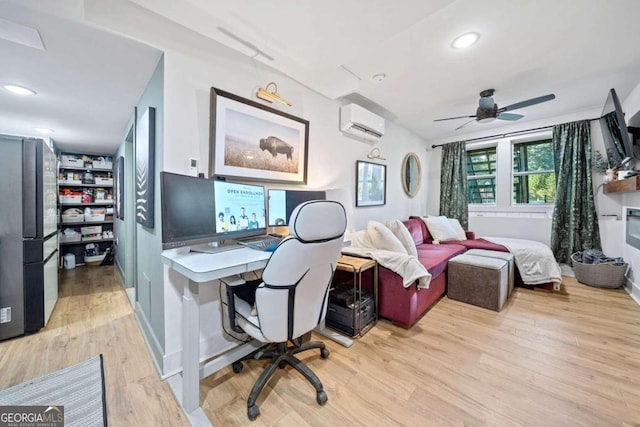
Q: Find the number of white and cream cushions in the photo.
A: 4